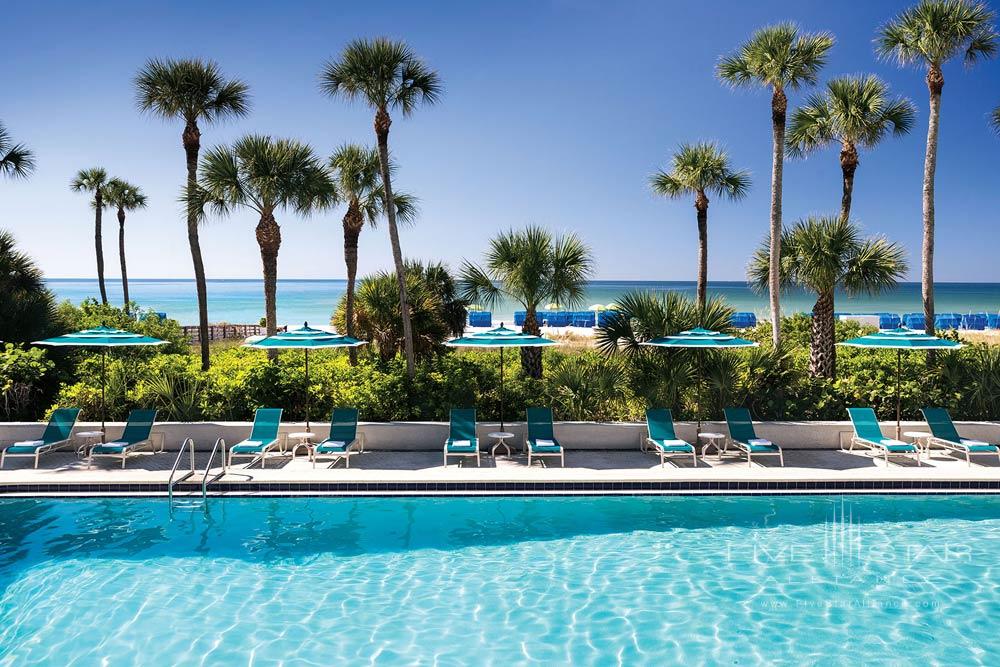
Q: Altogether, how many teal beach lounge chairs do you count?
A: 10